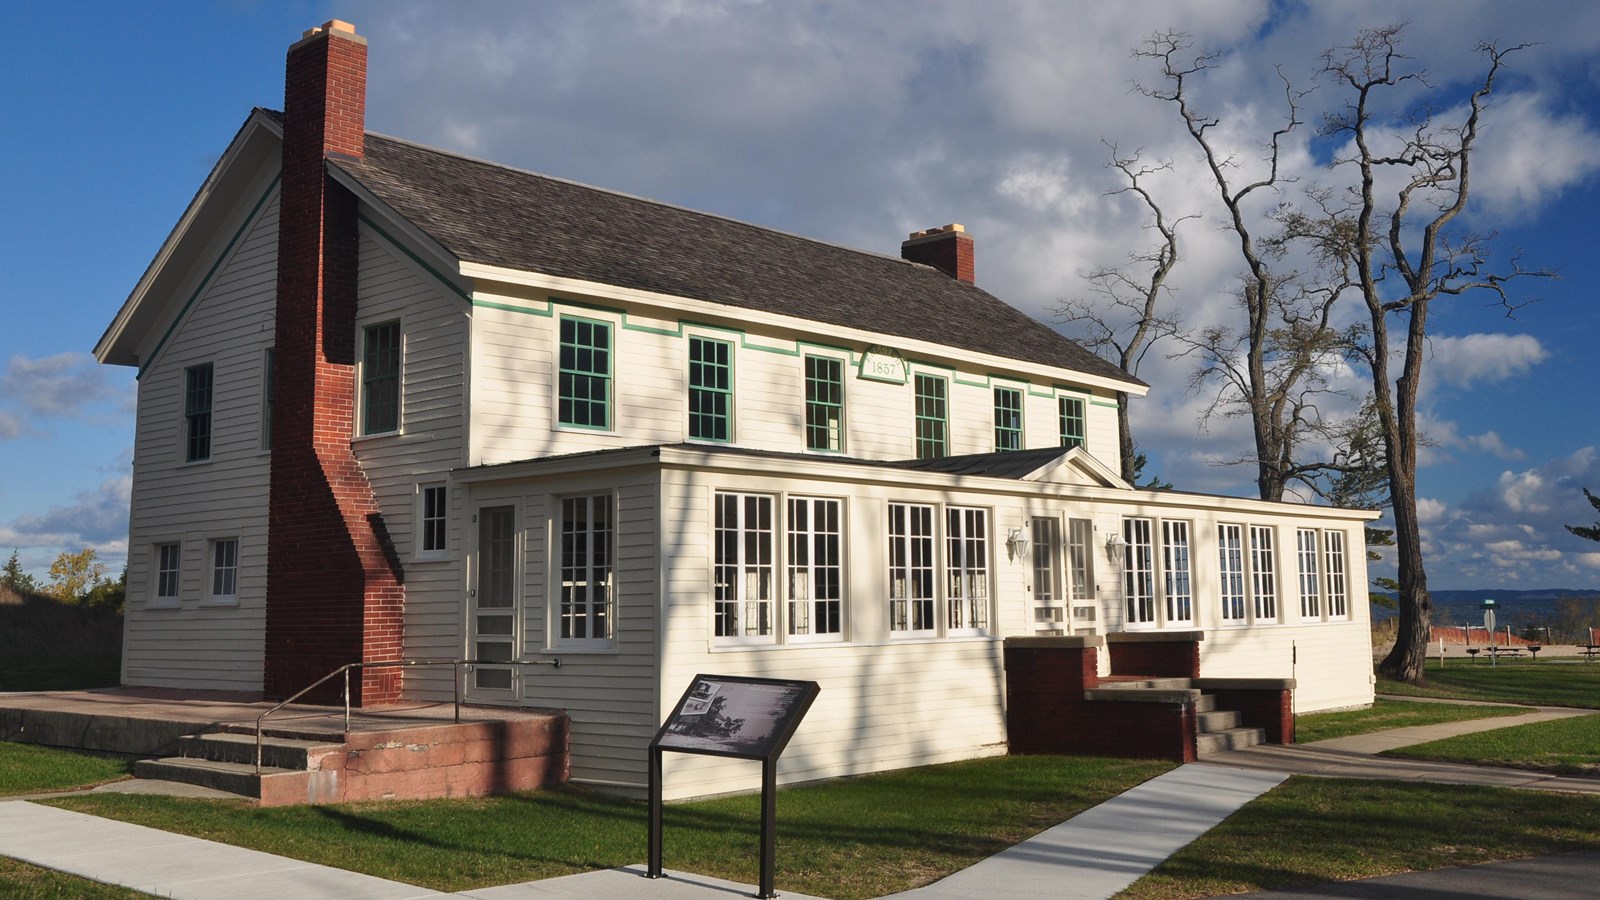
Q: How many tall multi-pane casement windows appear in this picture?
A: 11